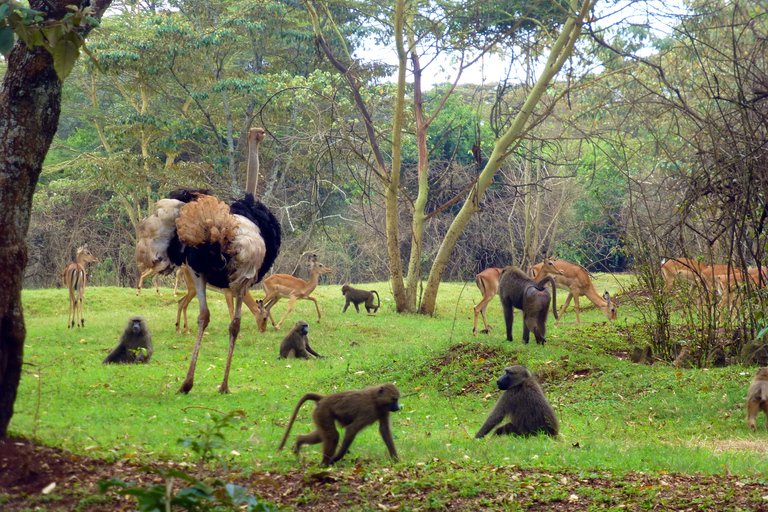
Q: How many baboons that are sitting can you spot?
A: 3